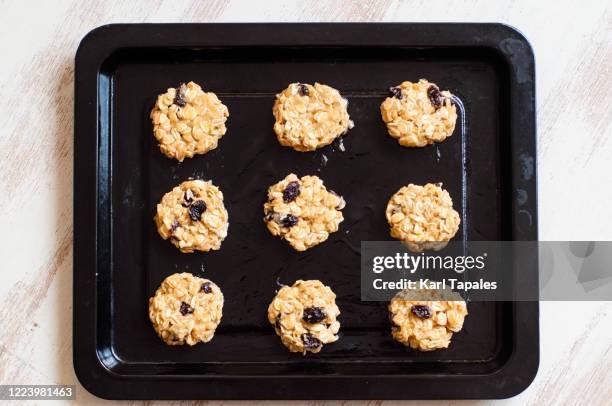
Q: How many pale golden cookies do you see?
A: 9